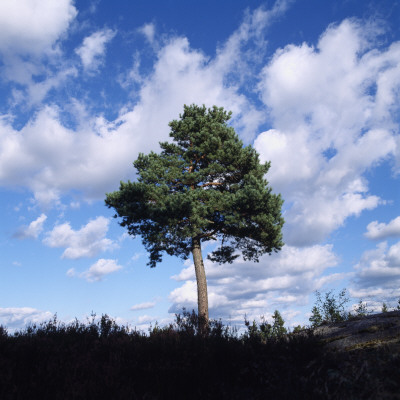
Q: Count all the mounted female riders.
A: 0